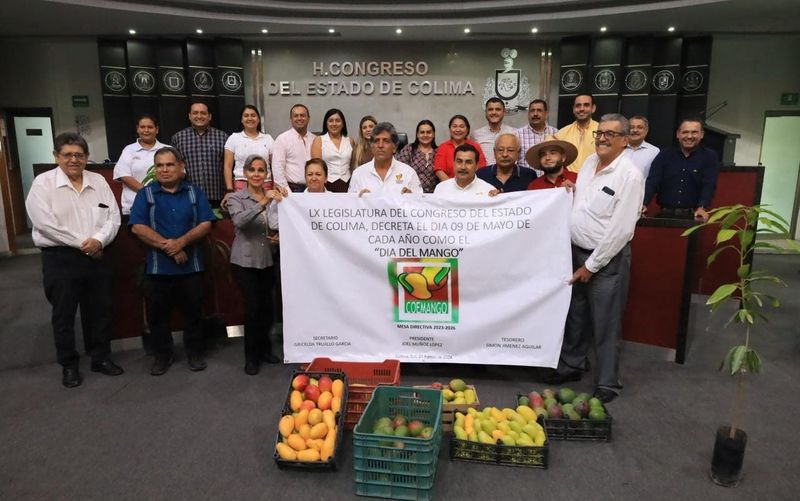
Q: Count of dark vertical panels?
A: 10